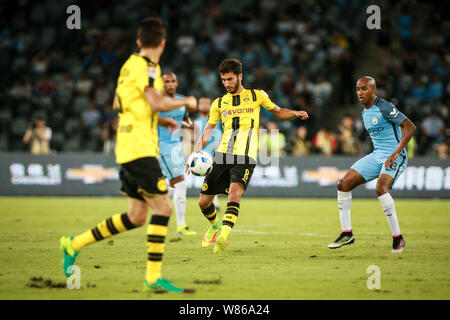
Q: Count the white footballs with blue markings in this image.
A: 1